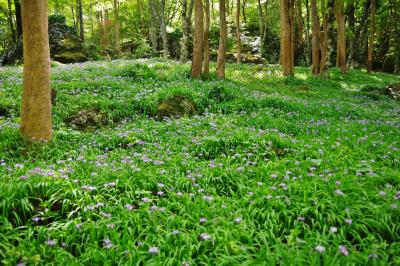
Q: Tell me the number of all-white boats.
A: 0